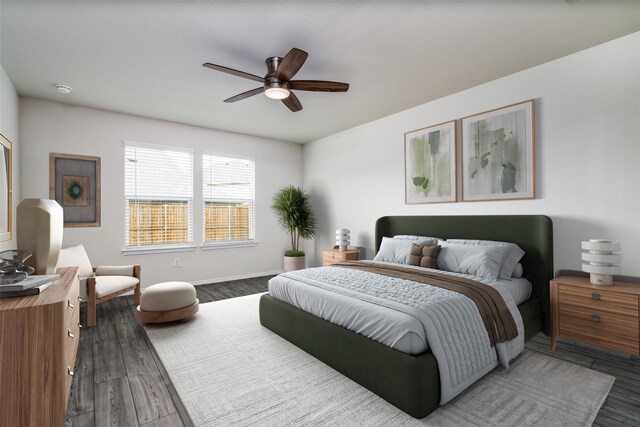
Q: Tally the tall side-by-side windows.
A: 2